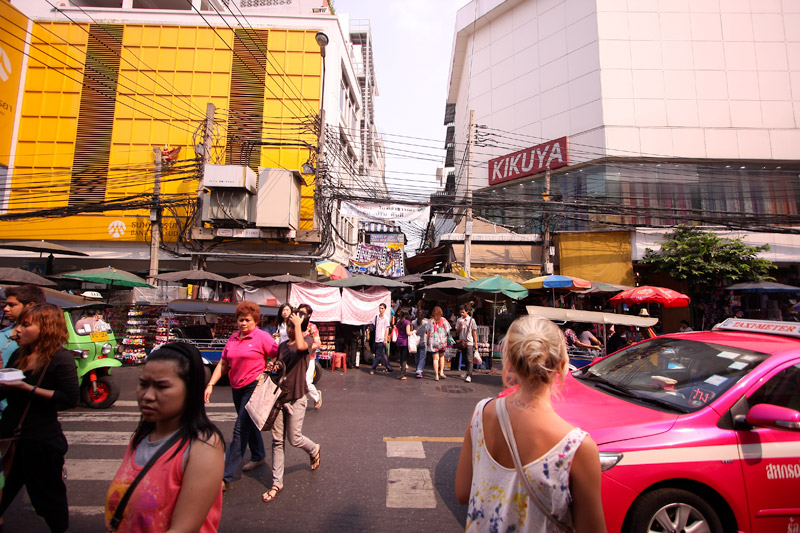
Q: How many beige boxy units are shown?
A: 2